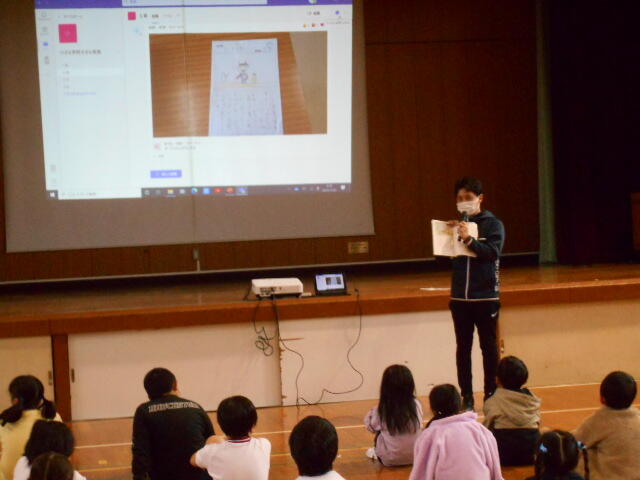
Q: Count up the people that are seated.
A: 11